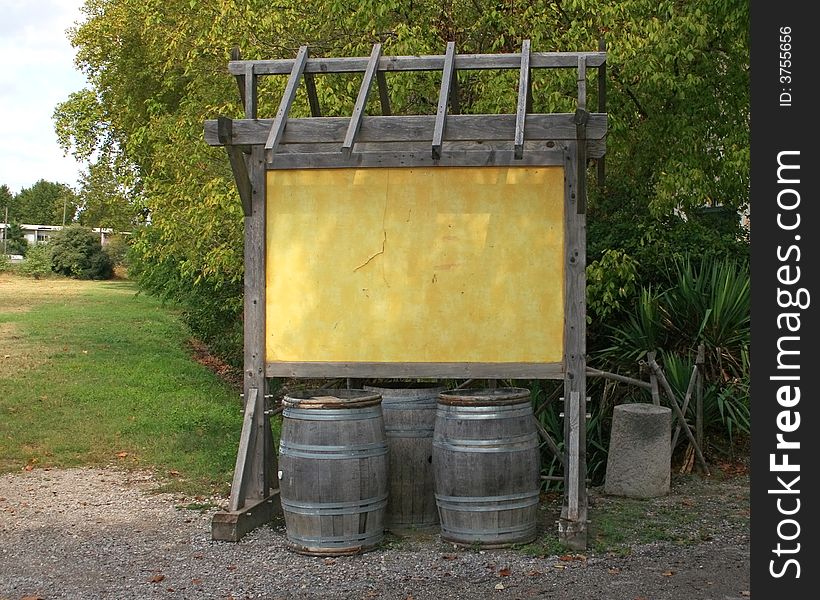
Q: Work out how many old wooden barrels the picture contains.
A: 3